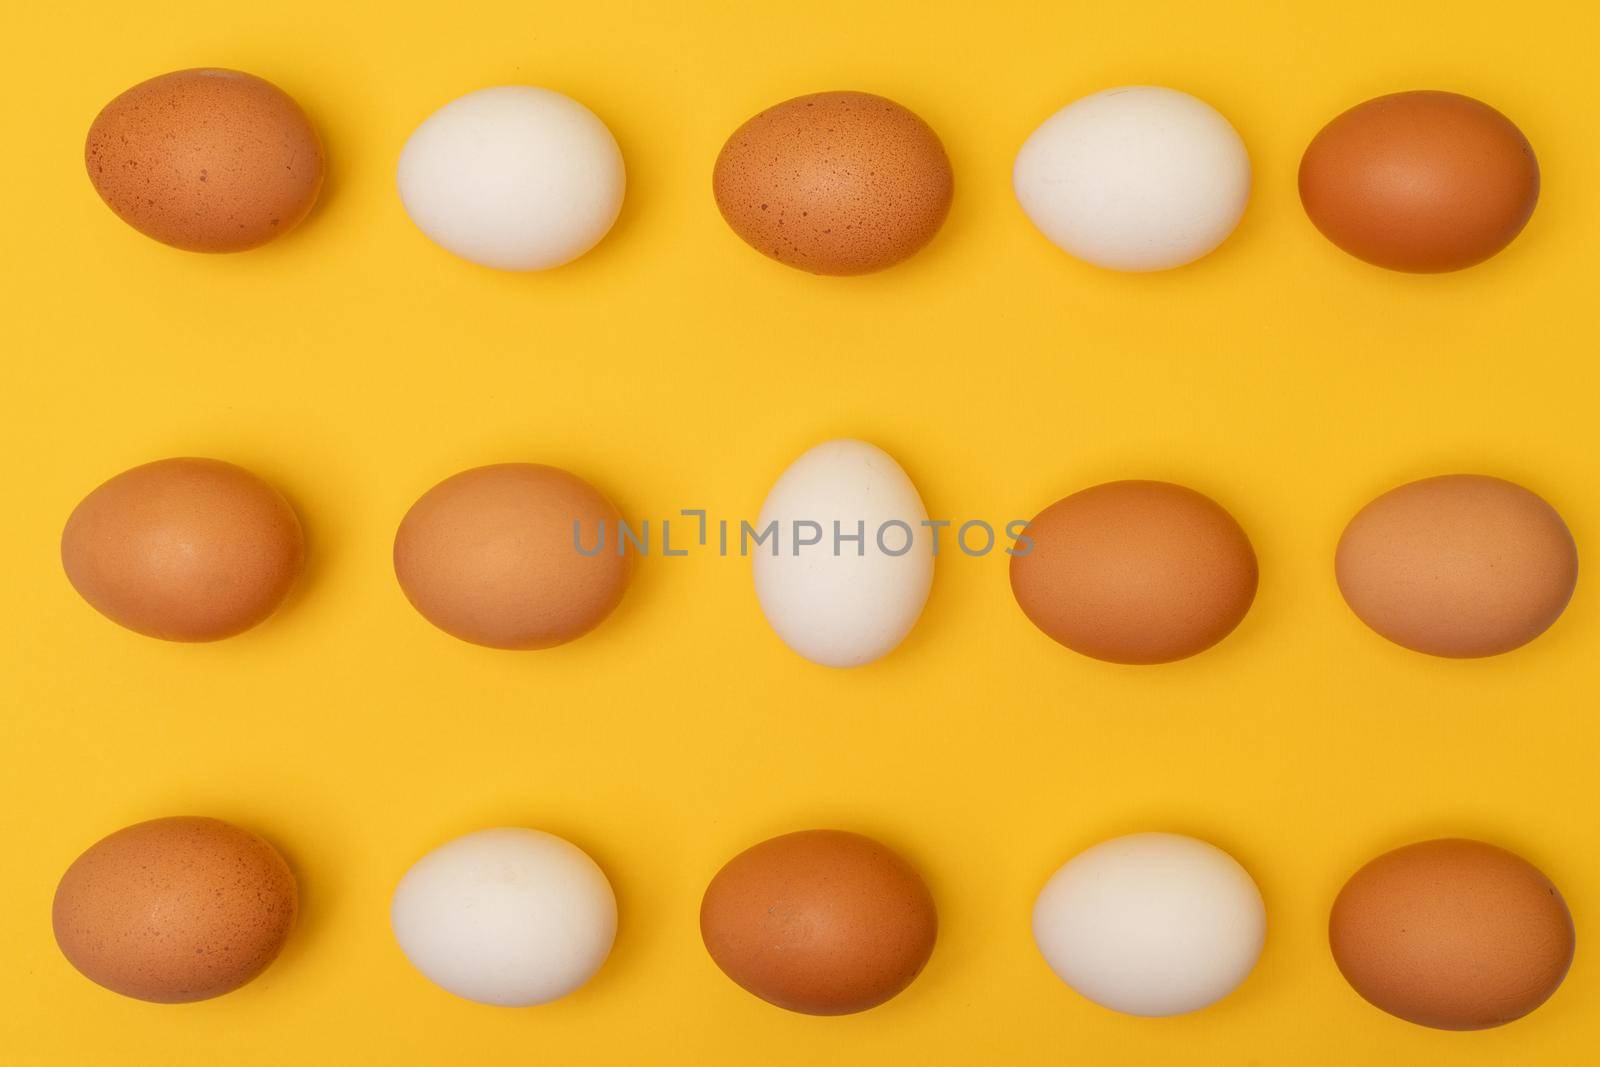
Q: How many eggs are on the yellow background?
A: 15